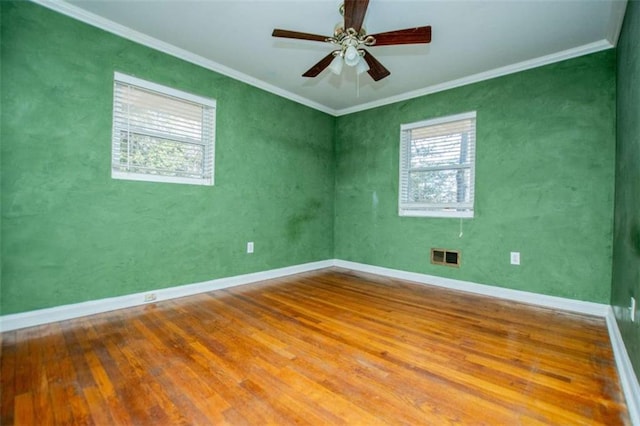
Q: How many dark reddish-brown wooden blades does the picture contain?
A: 5